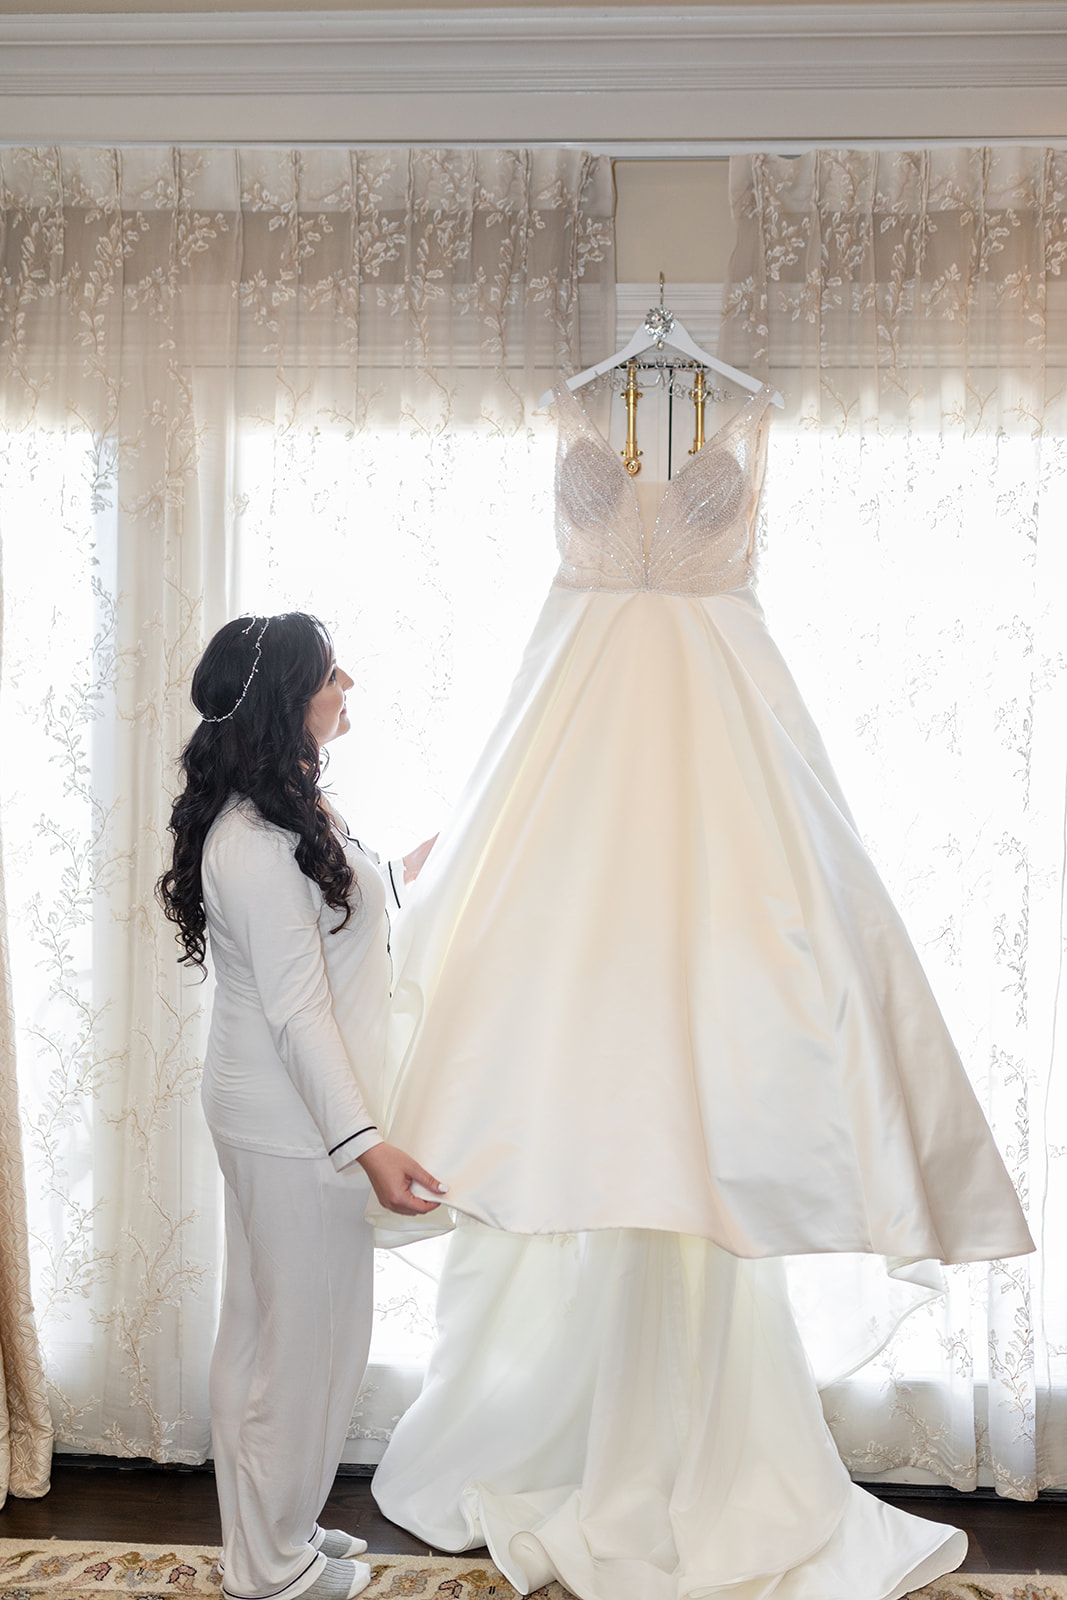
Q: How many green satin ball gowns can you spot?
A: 0